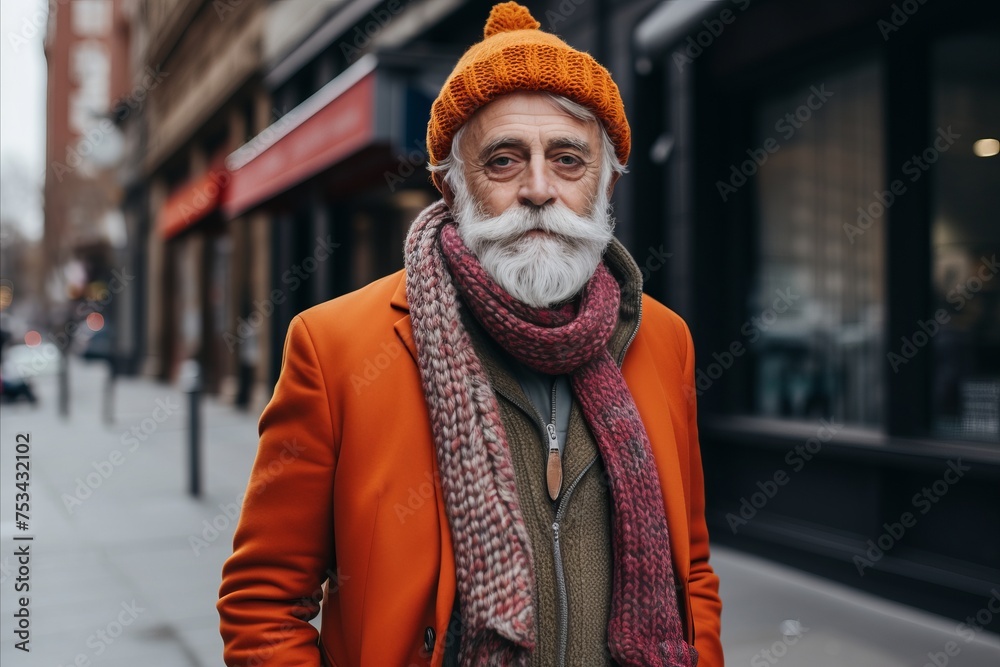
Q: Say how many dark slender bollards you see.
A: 3